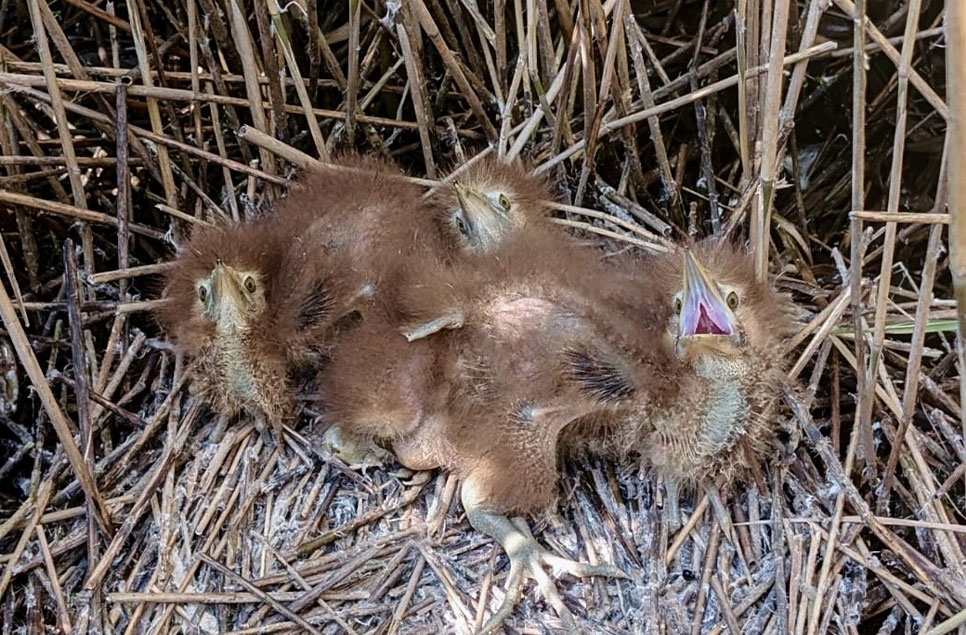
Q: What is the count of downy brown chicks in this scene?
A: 3